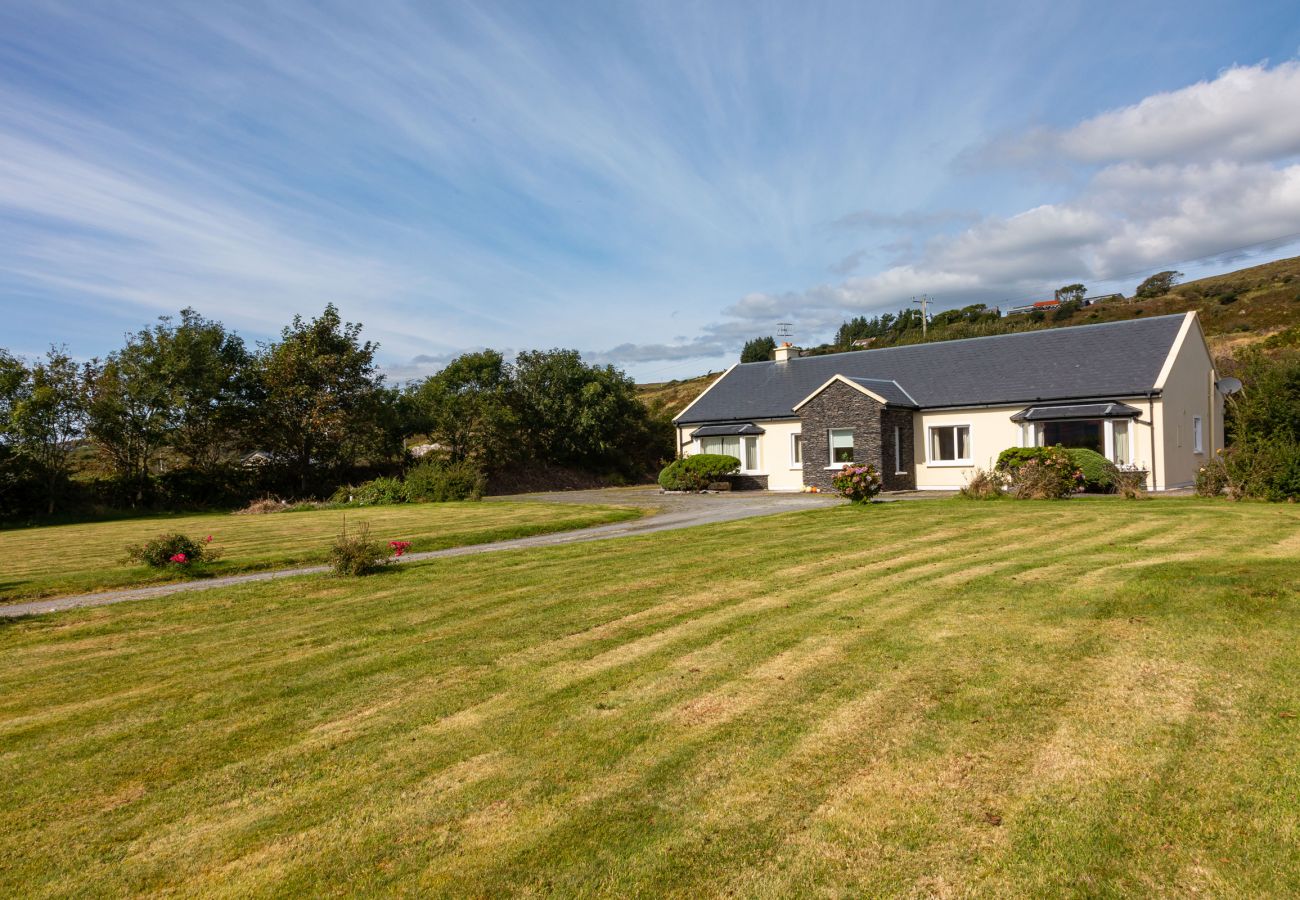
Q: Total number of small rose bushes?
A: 2